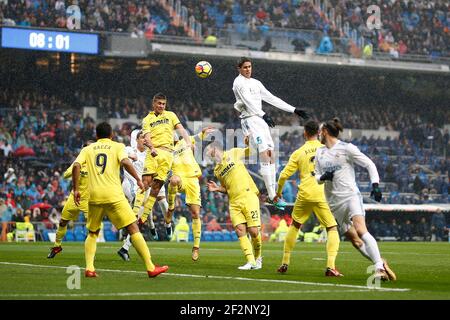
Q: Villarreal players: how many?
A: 6